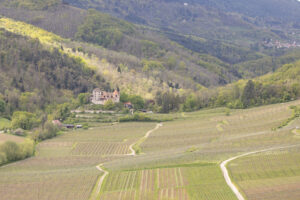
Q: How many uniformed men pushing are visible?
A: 0